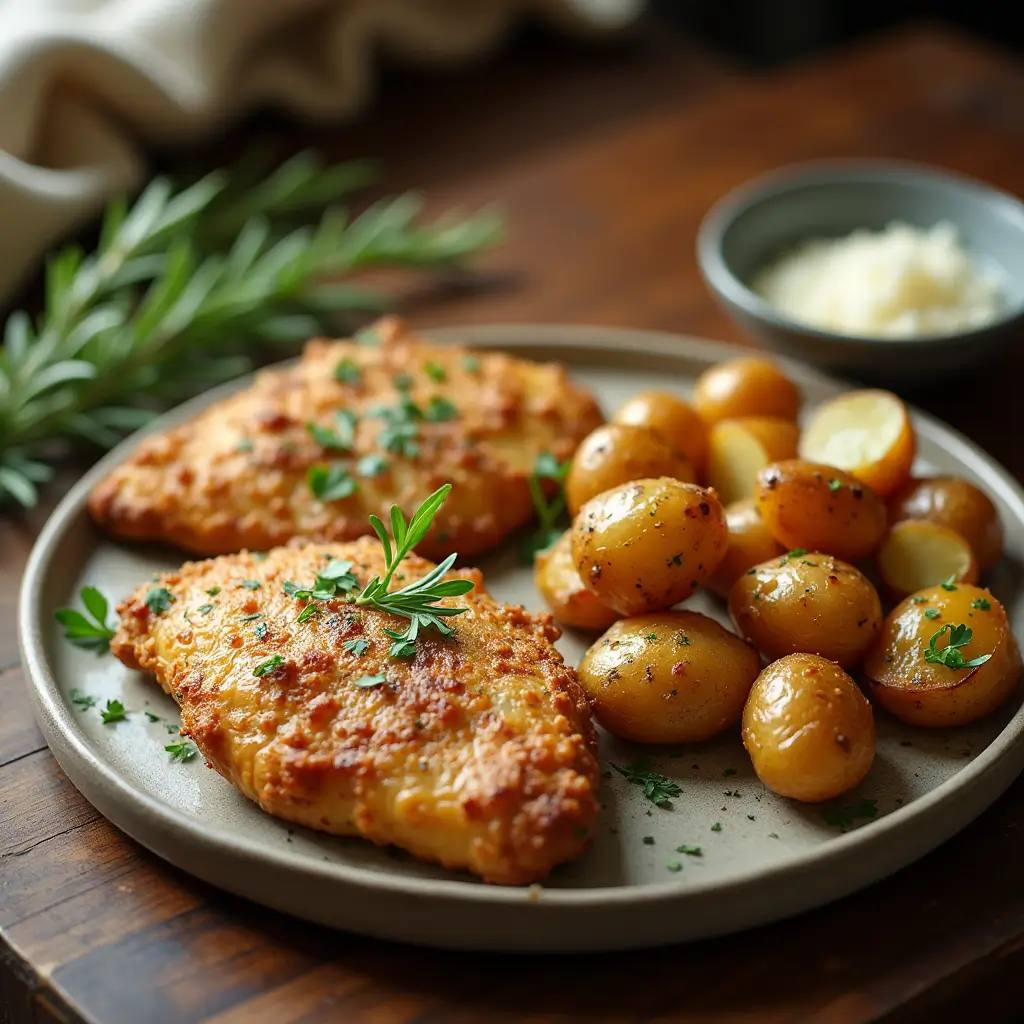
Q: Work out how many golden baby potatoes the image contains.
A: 15